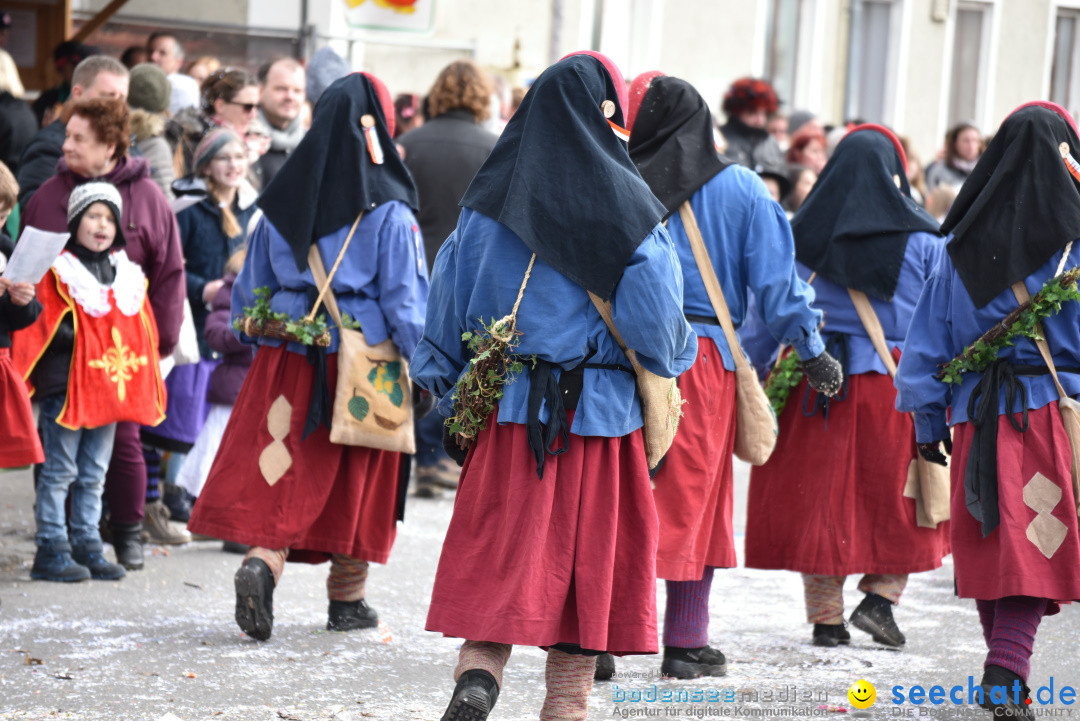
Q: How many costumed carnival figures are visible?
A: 5